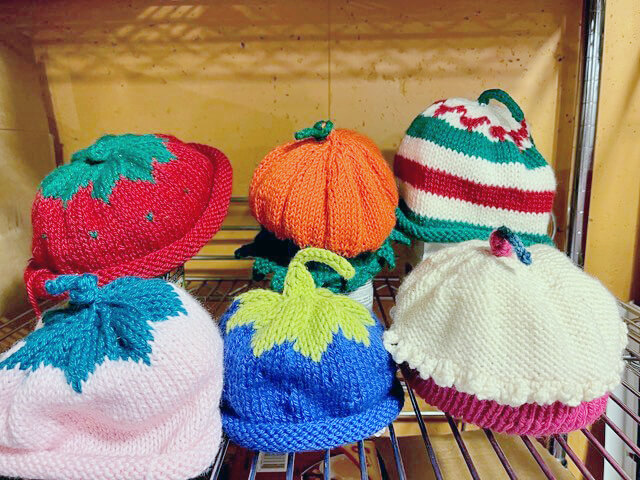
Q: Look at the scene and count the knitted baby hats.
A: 6